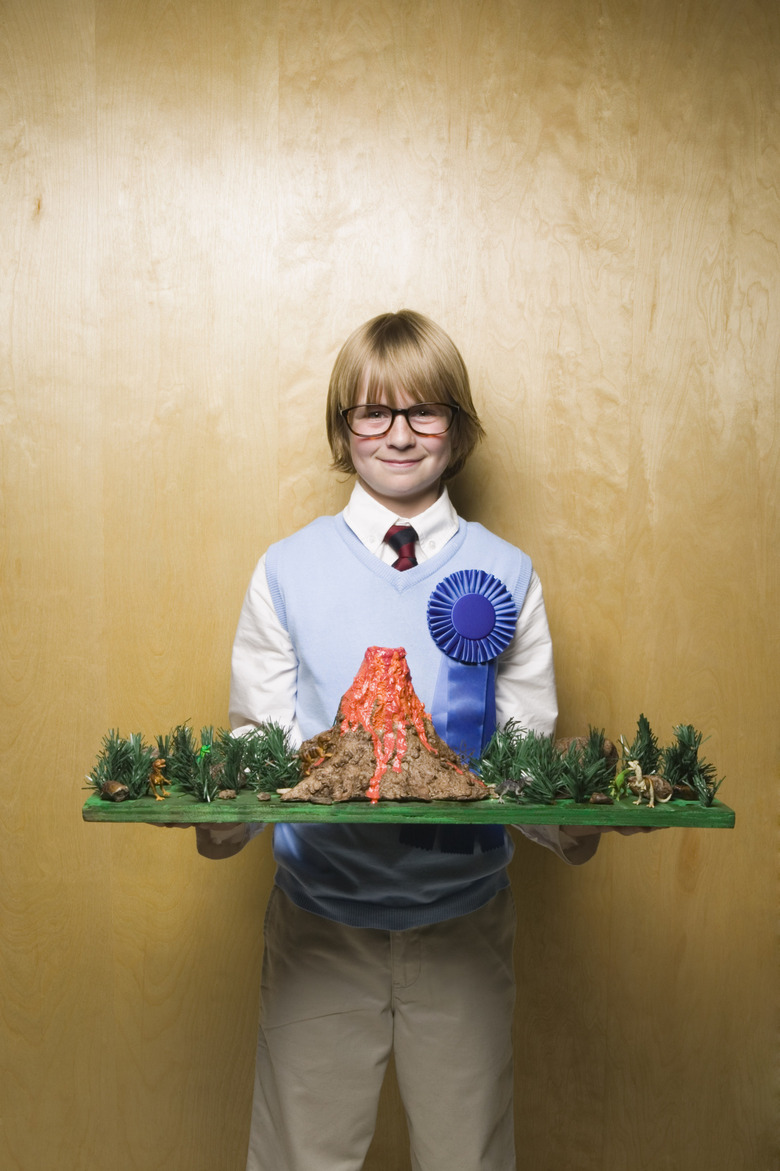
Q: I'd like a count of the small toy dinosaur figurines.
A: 6